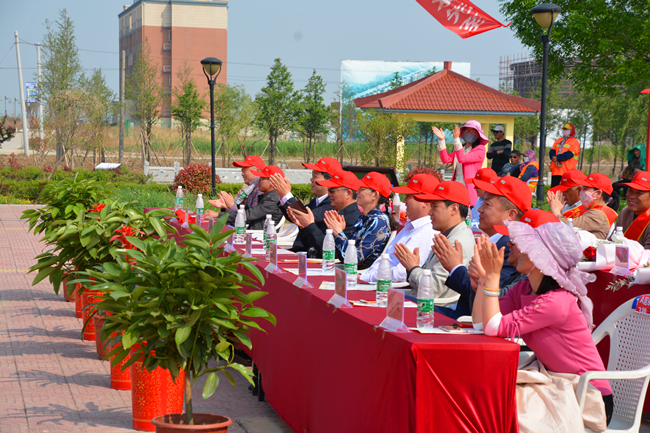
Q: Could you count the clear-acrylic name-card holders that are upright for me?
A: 12